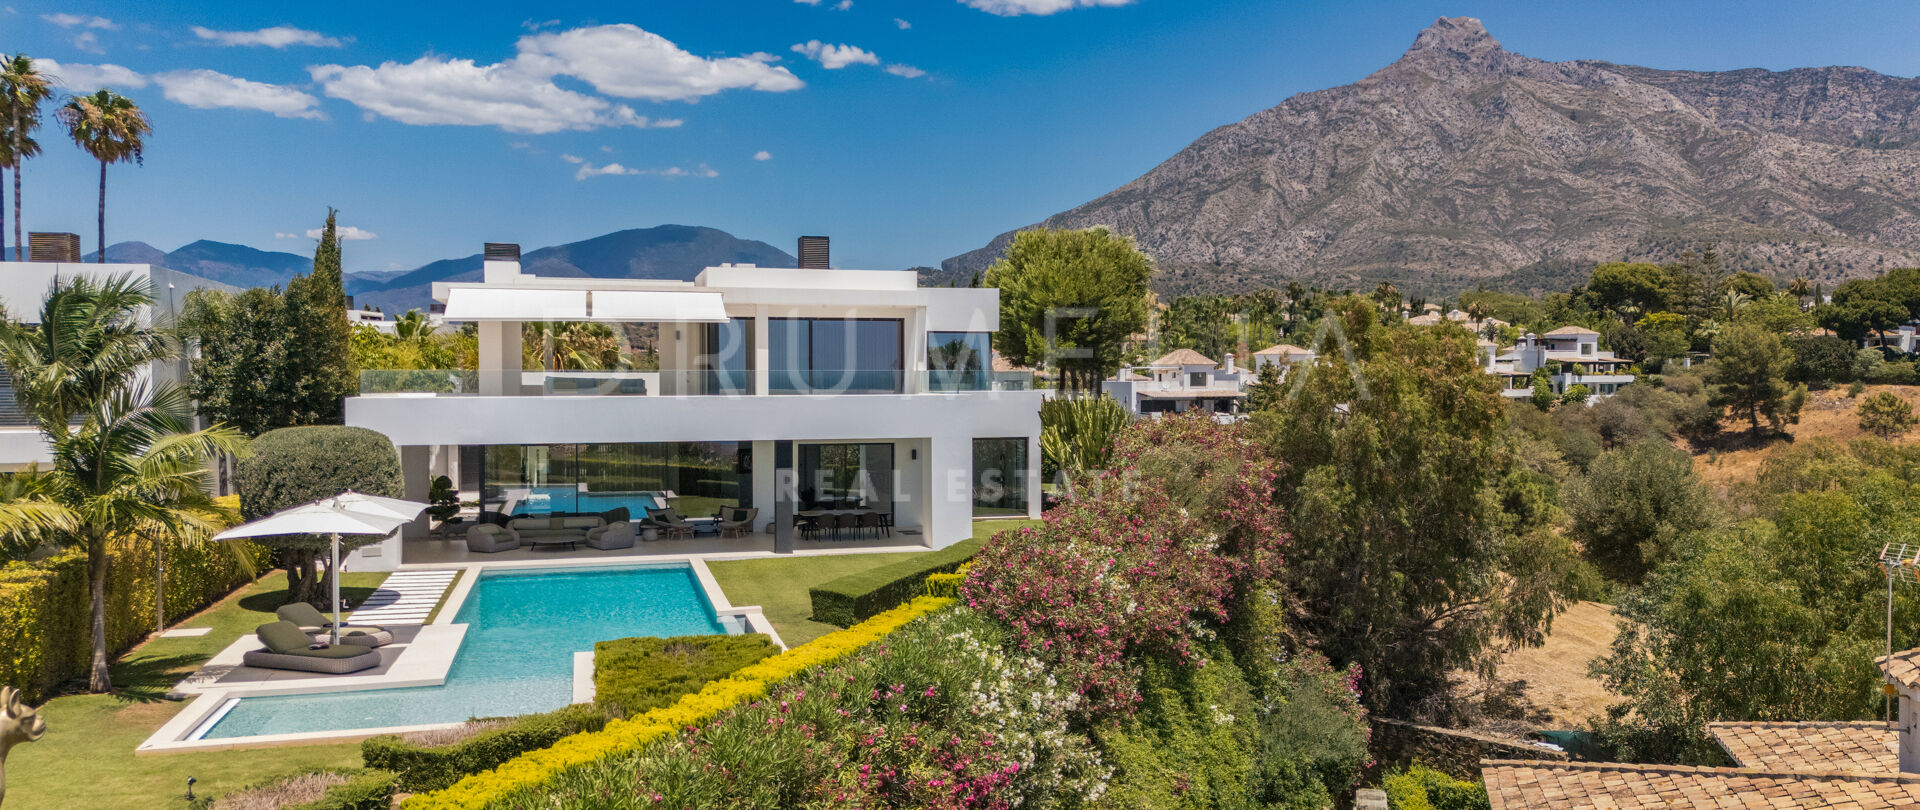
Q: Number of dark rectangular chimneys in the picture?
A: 3